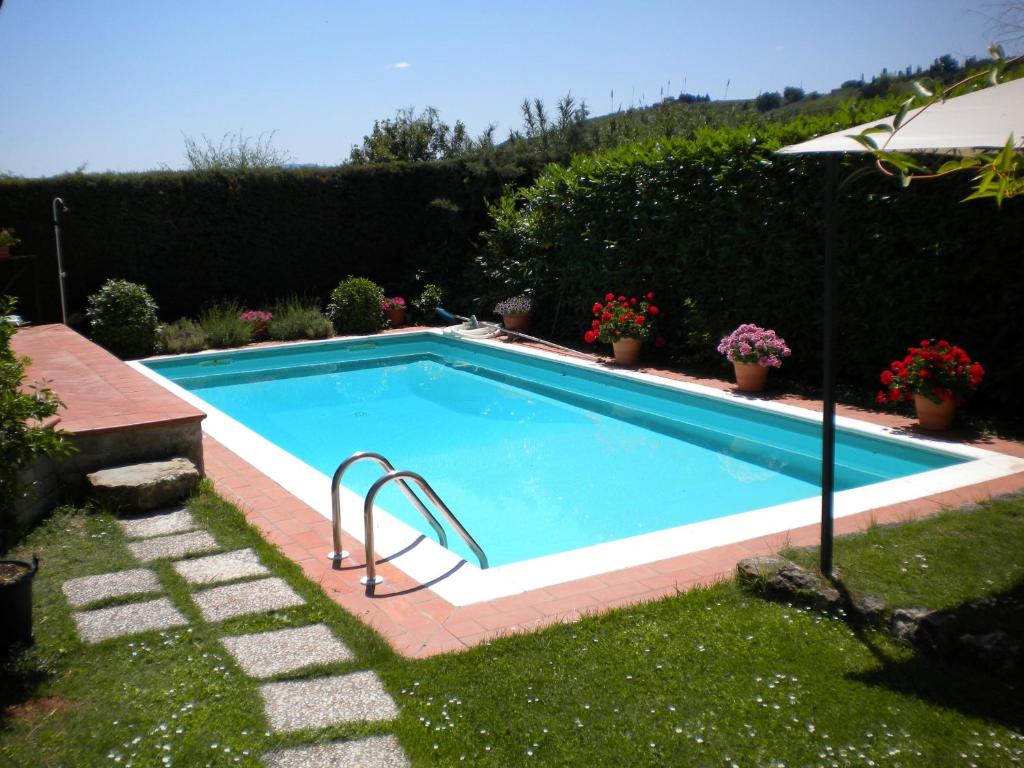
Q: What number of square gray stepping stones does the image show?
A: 9